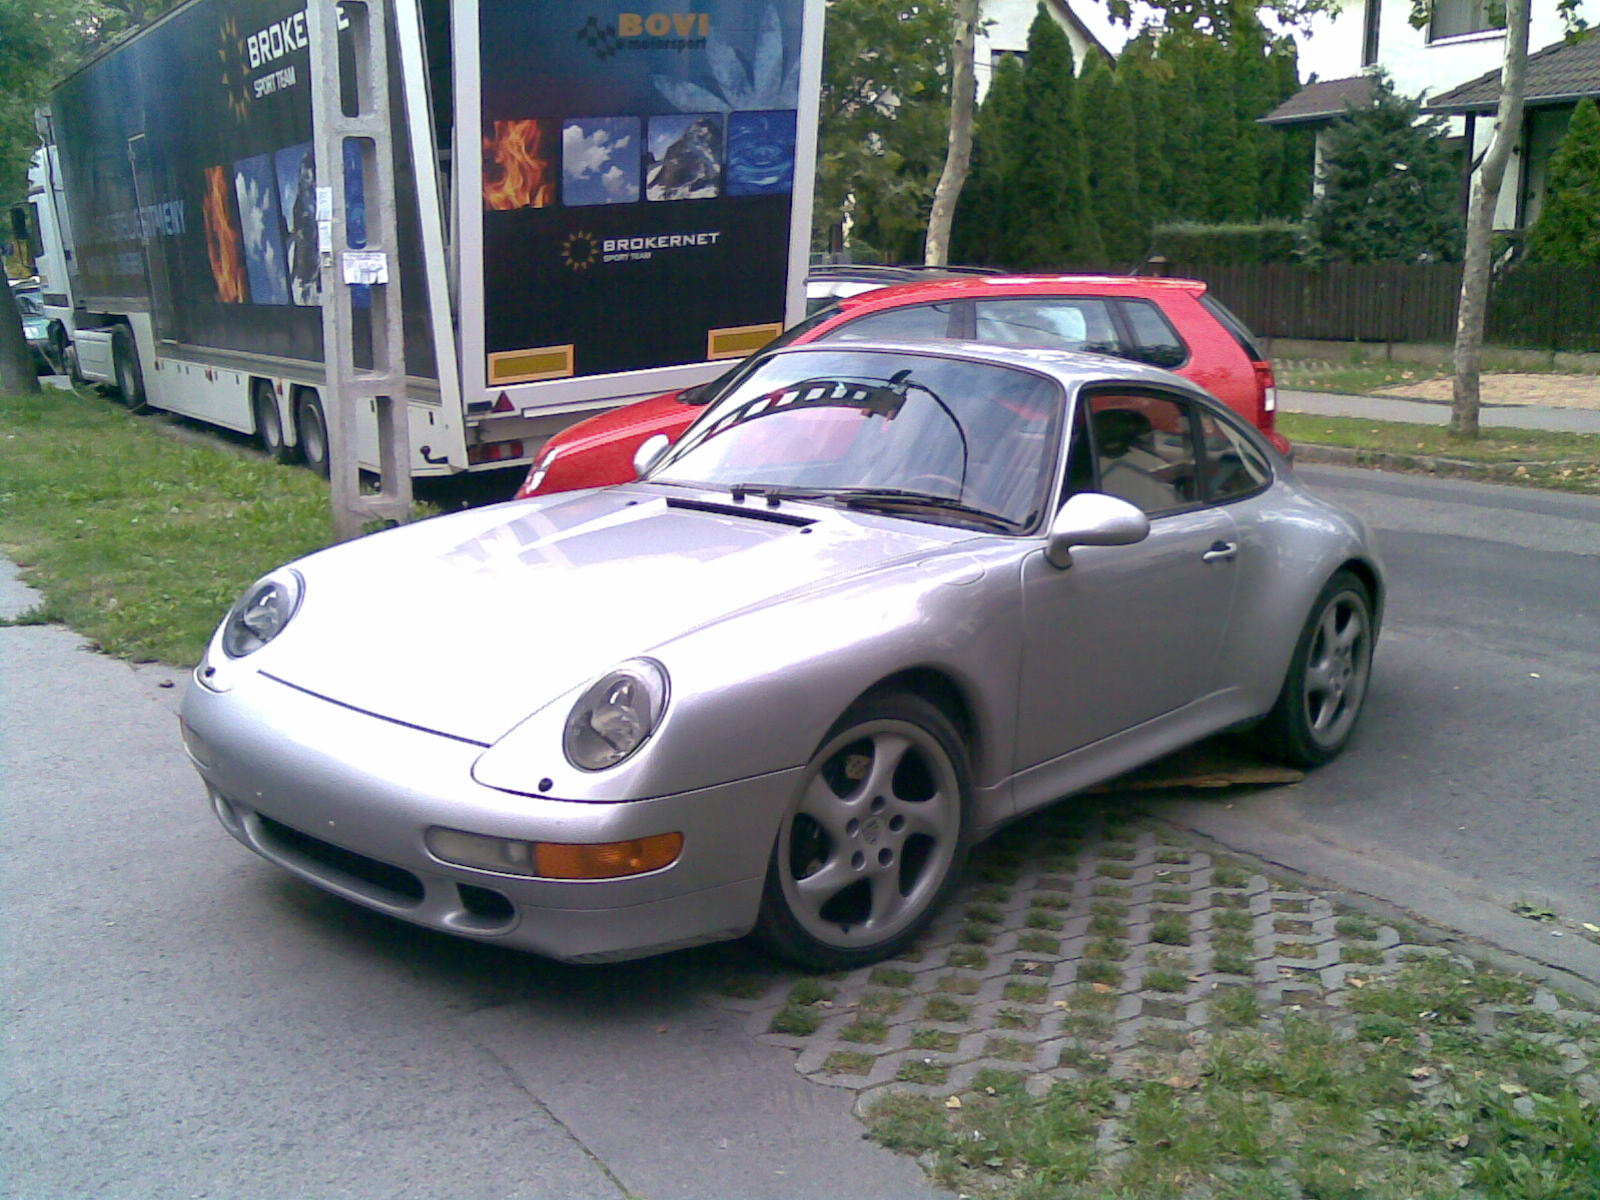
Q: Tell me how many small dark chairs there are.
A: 0